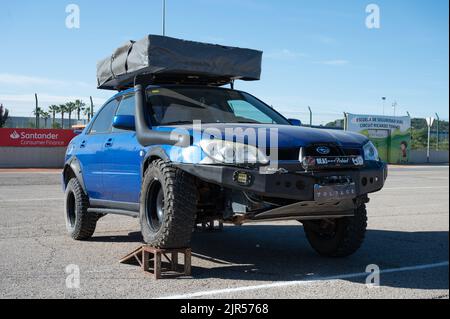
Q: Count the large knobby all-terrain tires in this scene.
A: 3